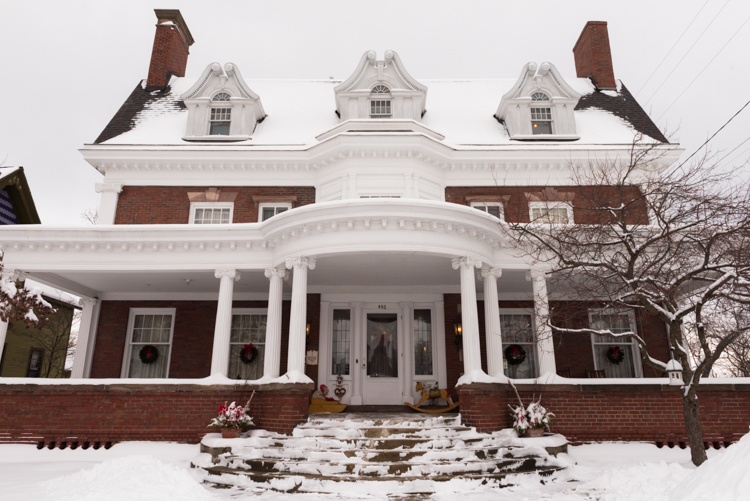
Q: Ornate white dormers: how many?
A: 3